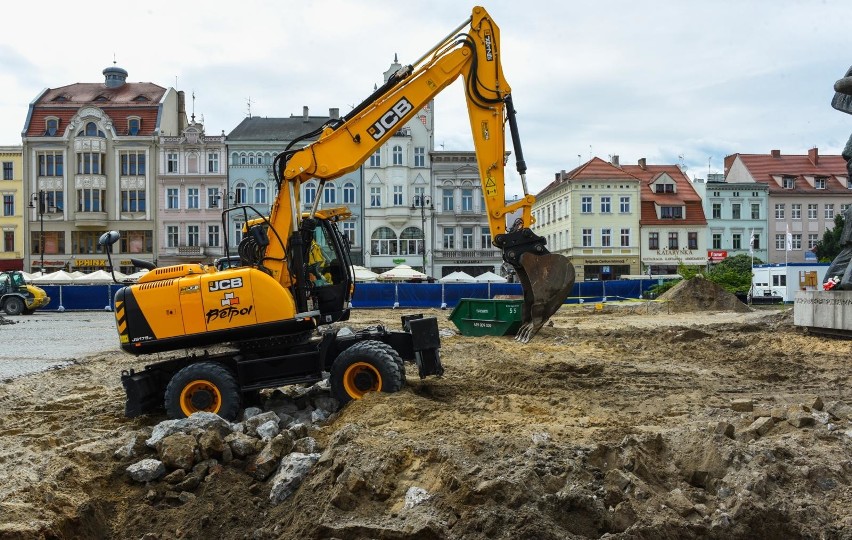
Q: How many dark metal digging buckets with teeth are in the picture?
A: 1